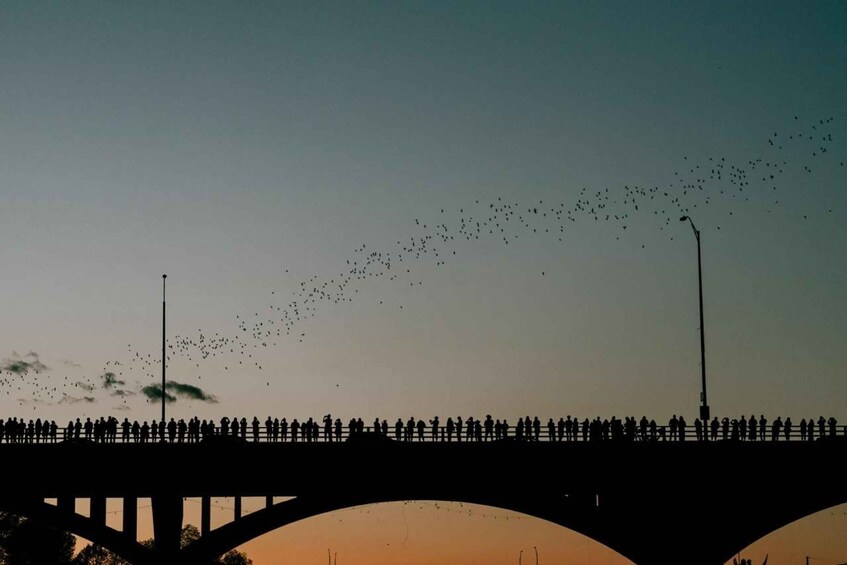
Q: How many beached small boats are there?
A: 0